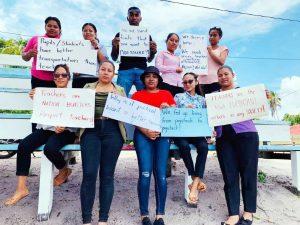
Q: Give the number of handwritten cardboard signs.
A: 7